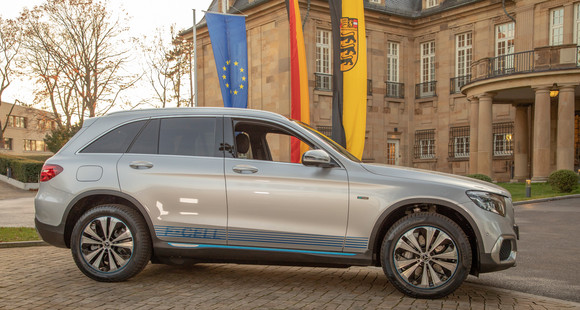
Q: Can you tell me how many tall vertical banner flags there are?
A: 3